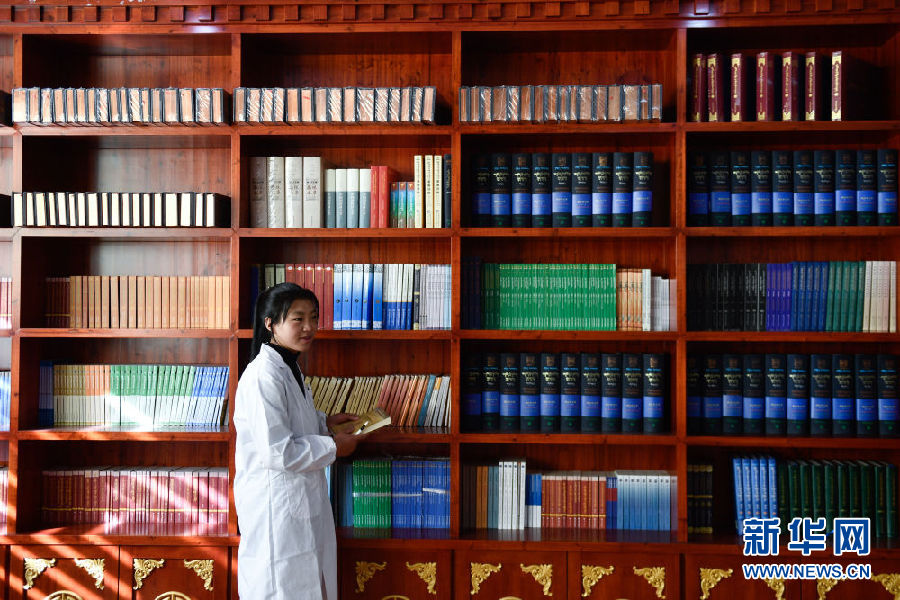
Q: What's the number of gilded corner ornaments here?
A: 14